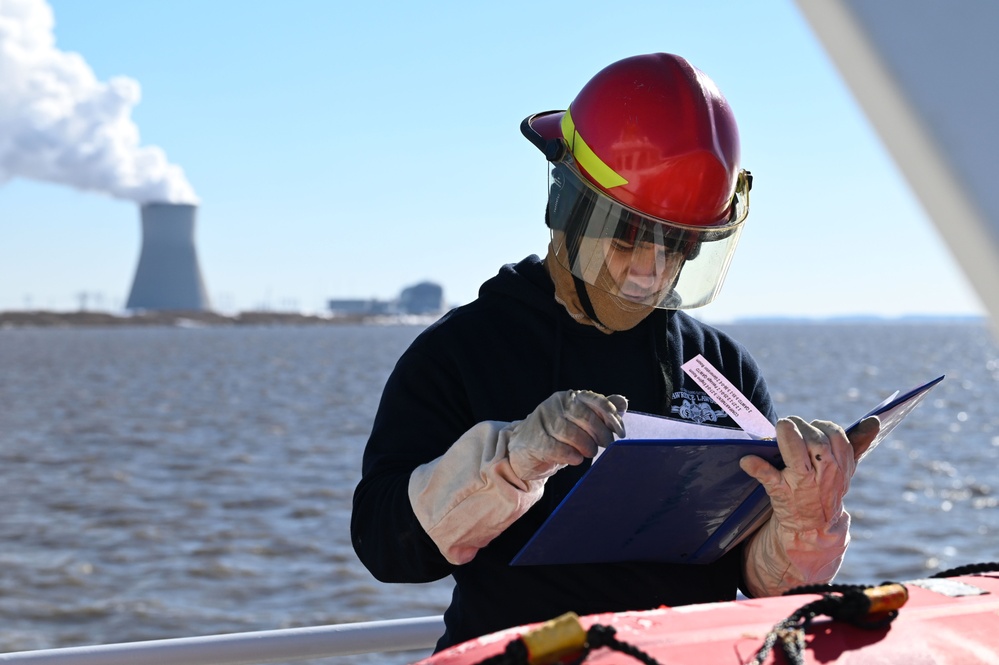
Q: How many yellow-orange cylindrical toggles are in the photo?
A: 2